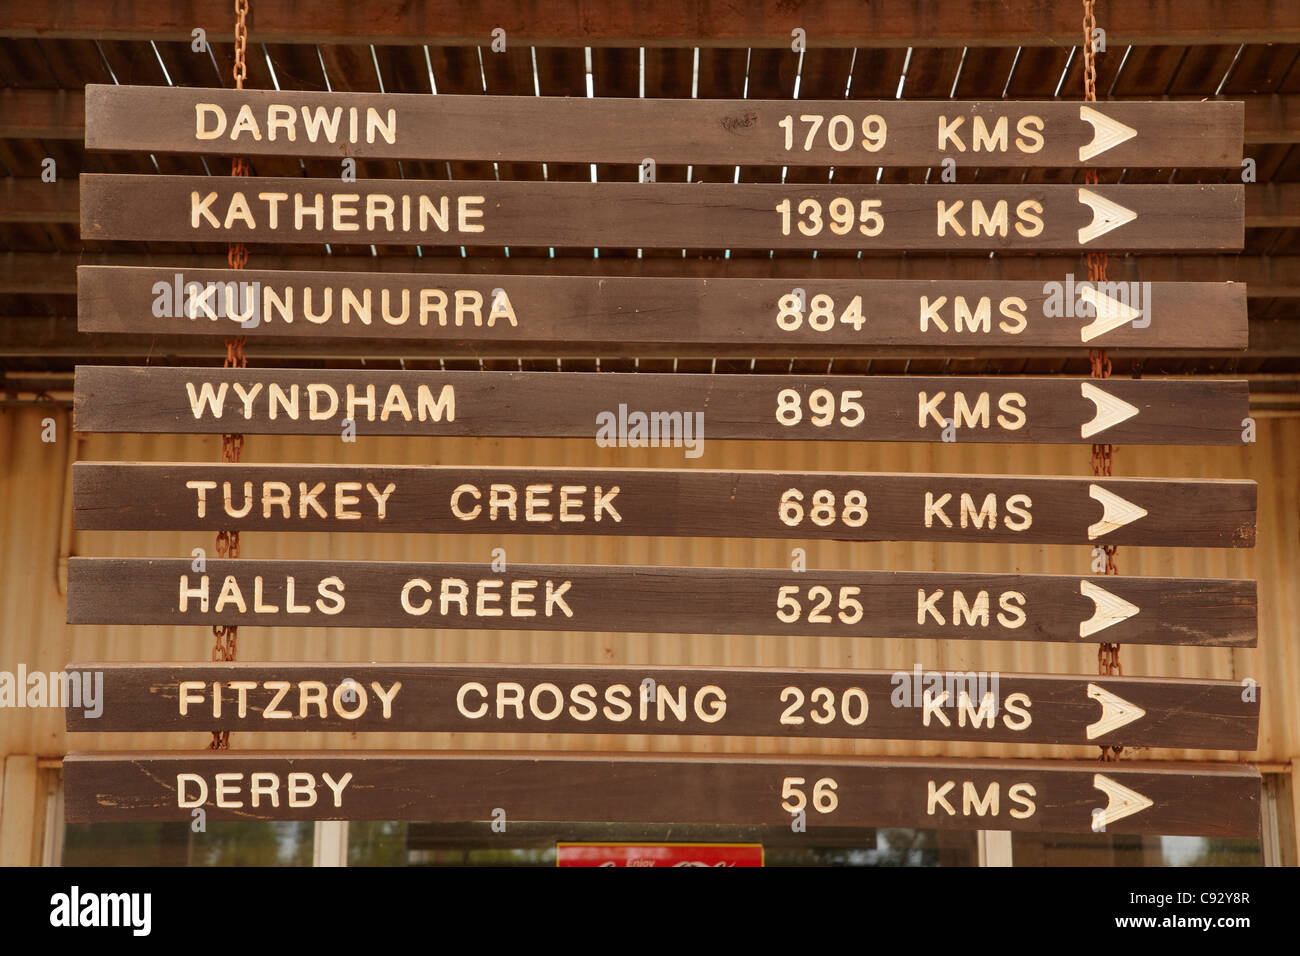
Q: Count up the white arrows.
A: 8